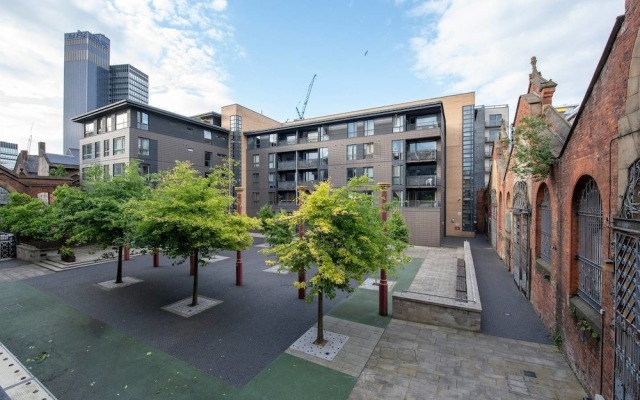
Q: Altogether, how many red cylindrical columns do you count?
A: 6